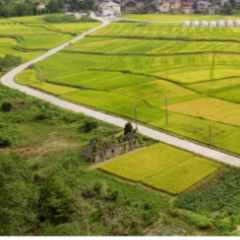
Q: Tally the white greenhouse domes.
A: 7